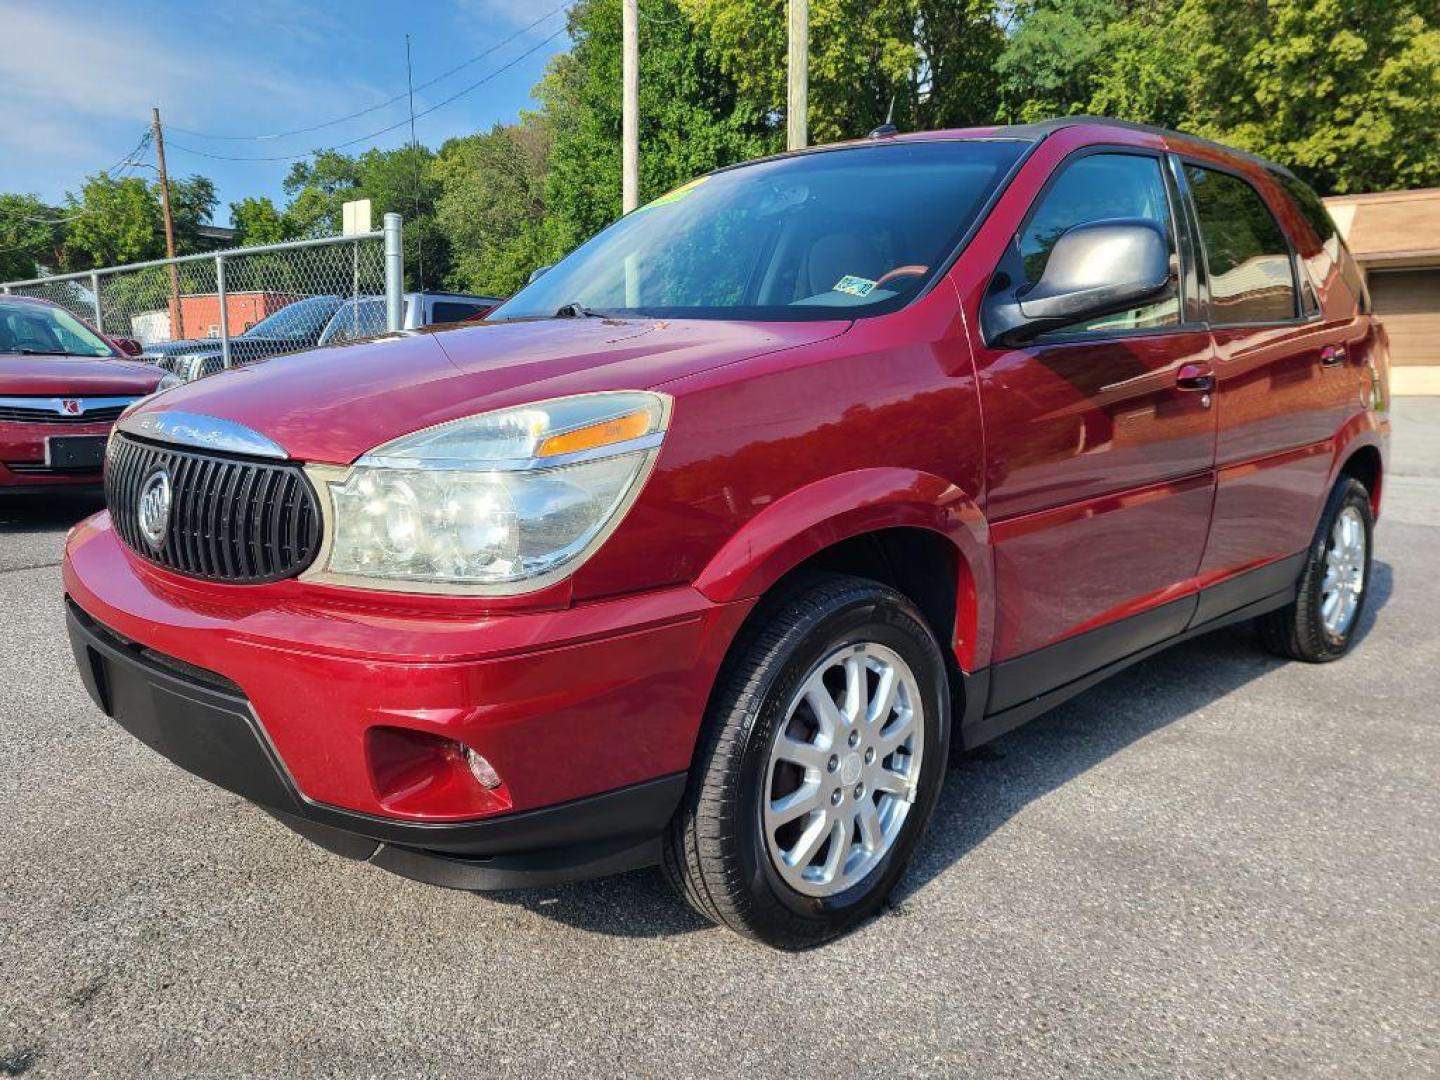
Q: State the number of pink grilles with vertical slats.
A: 0